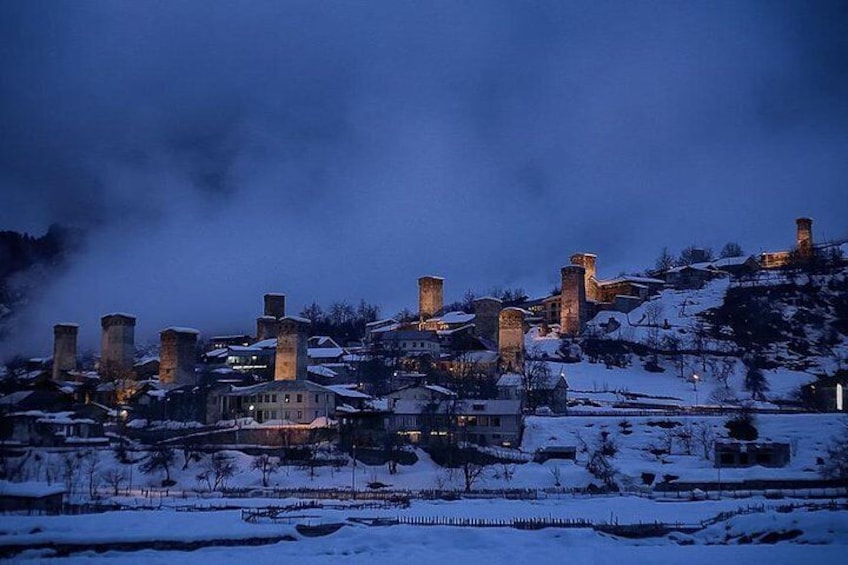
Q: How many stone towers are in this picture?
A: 12